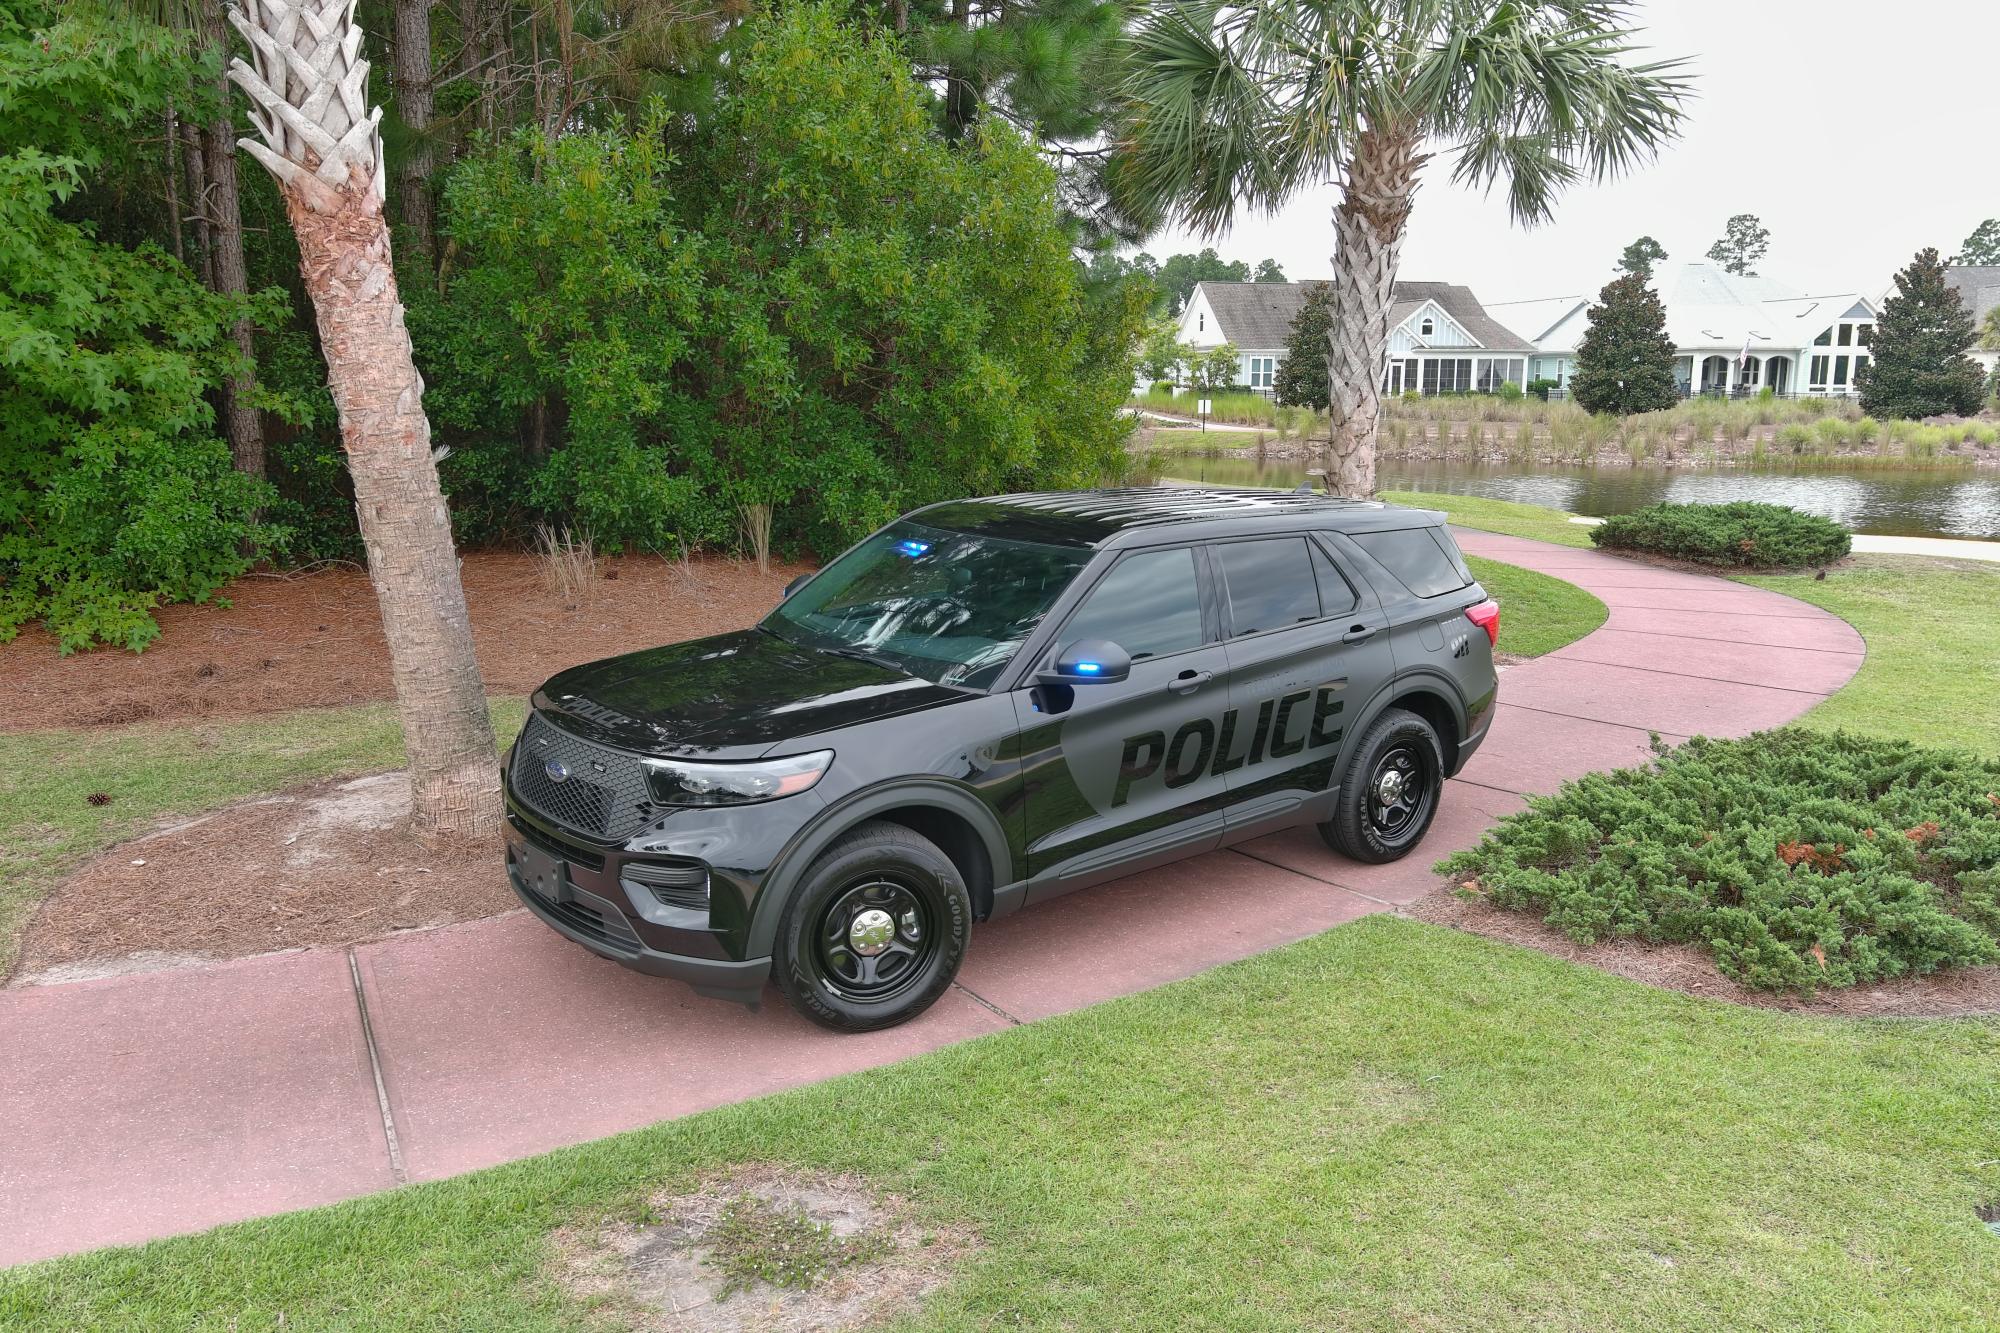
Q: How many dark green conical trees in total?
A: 3